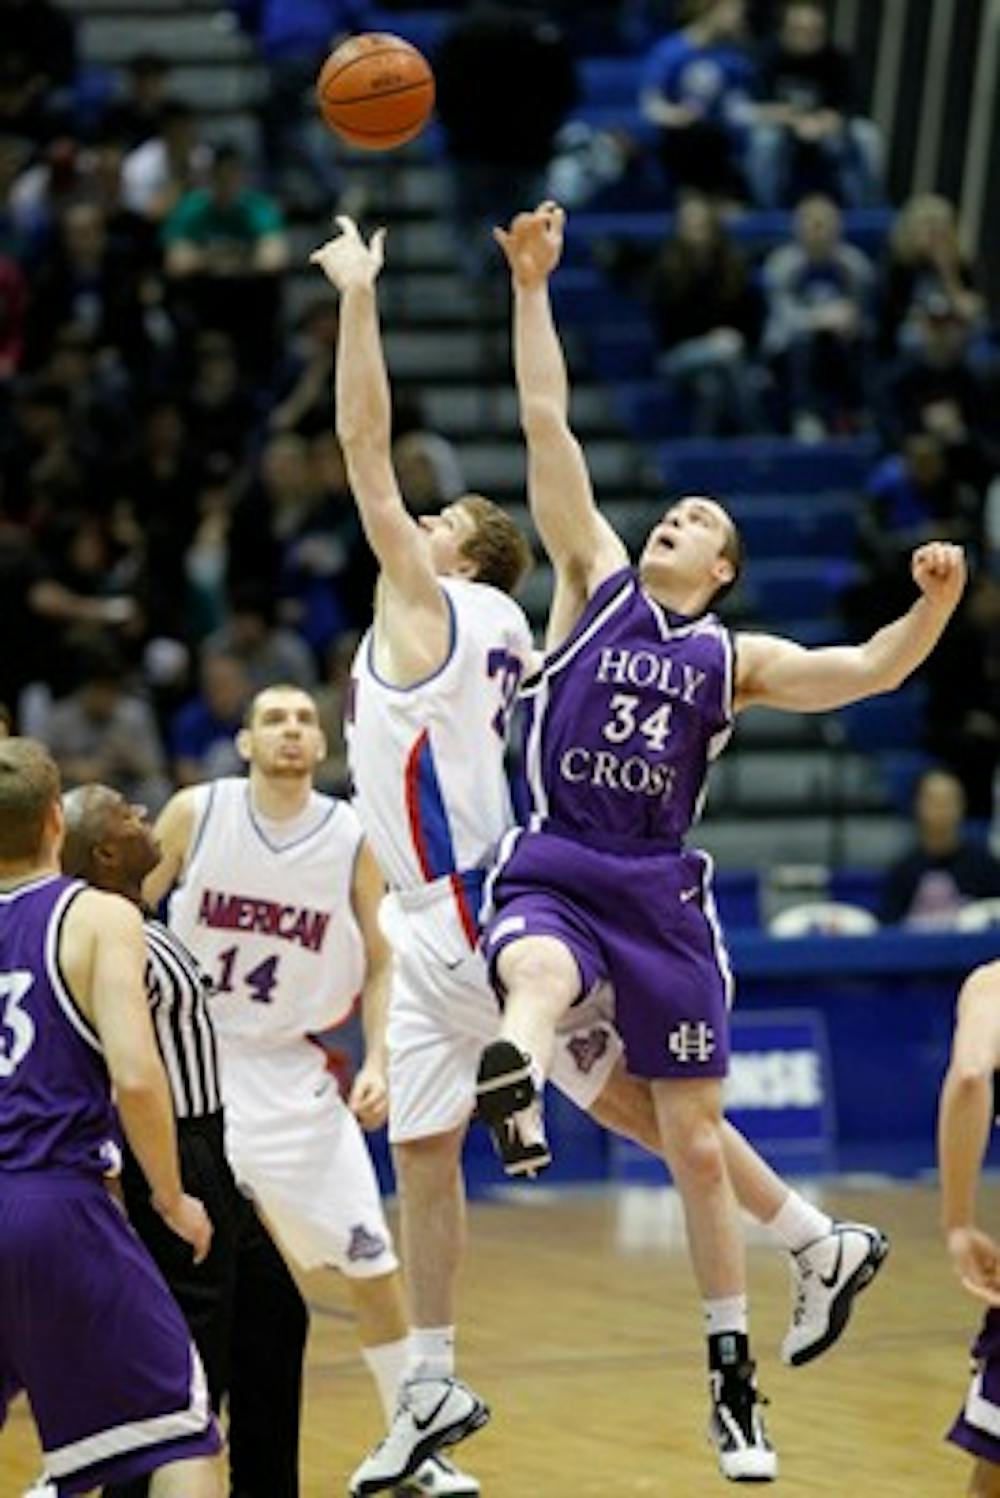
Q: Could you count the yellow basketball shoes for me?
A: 0